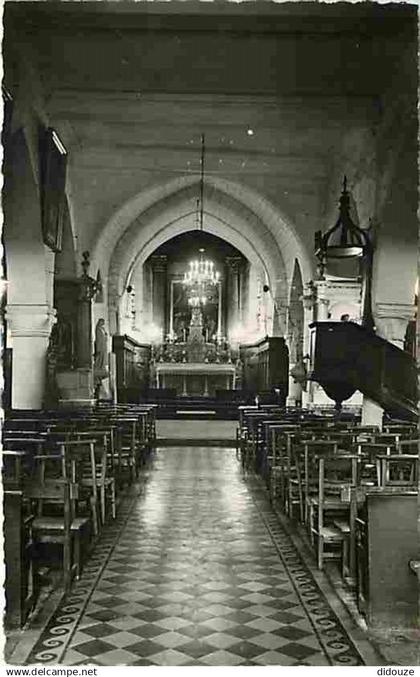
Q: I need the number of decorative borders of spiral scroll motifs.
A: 2